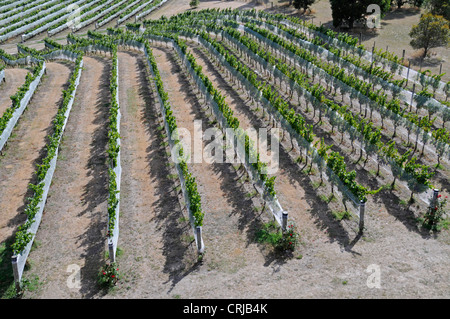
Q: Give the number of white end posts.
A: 6